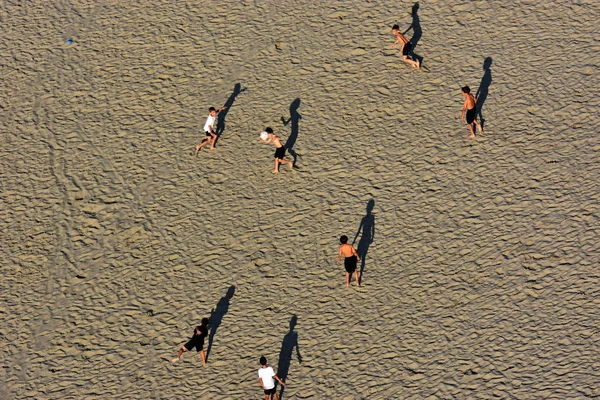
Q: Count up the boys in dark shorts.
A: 7